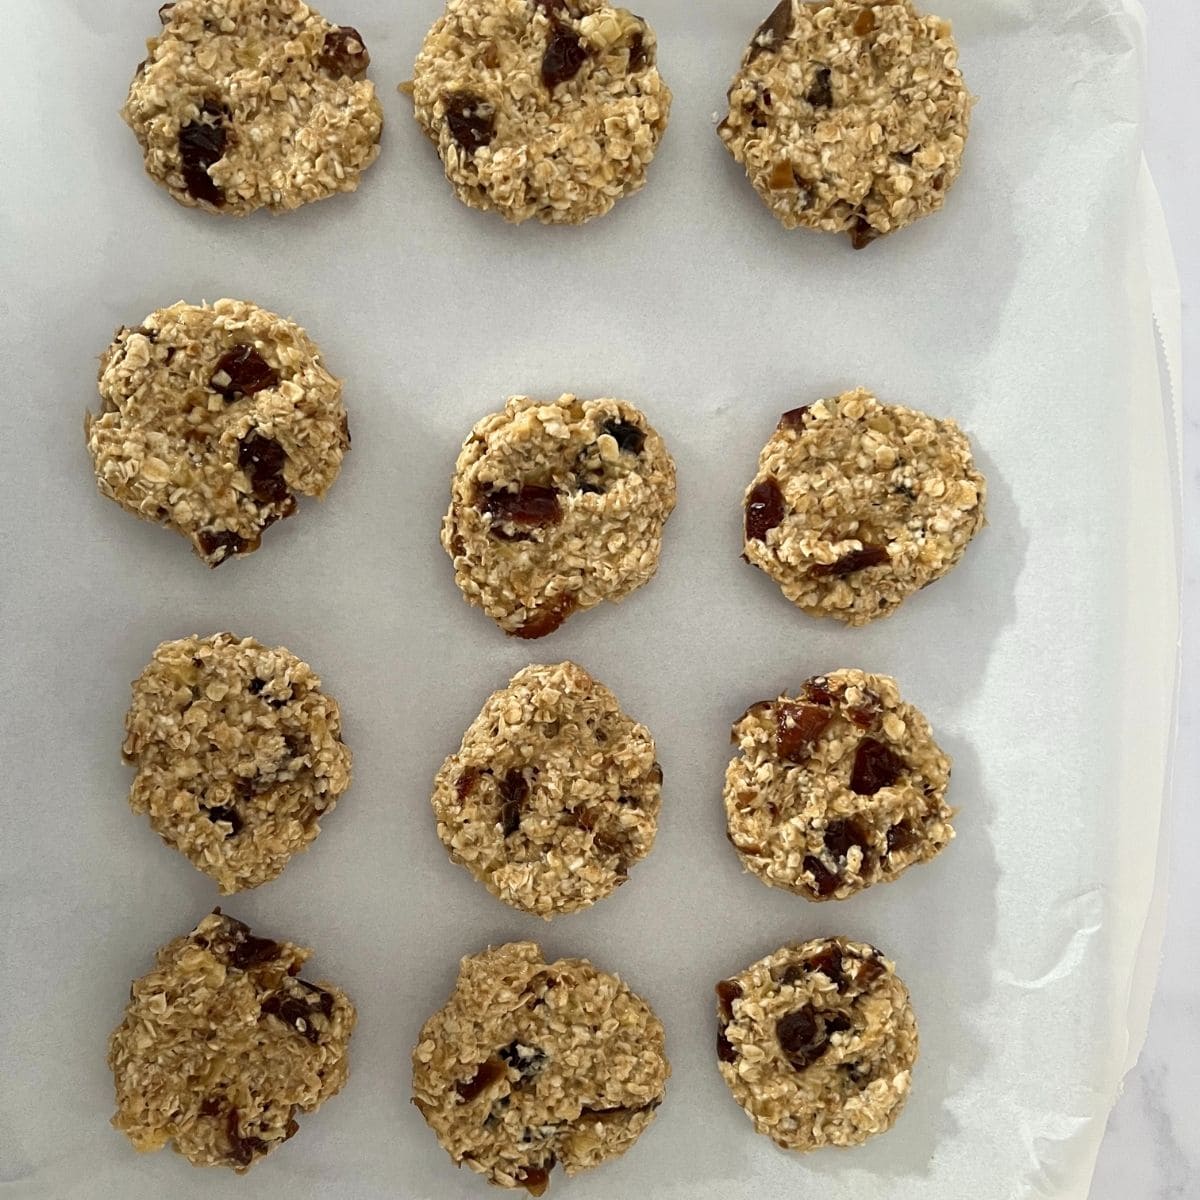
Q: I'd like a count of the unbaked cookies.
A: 12